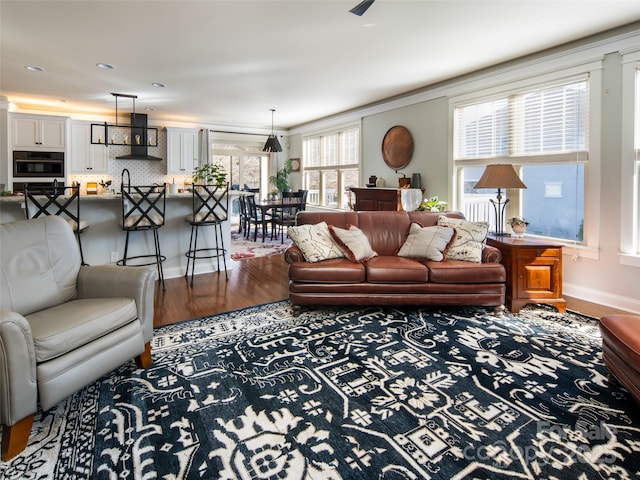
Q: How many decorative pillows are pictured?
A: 4